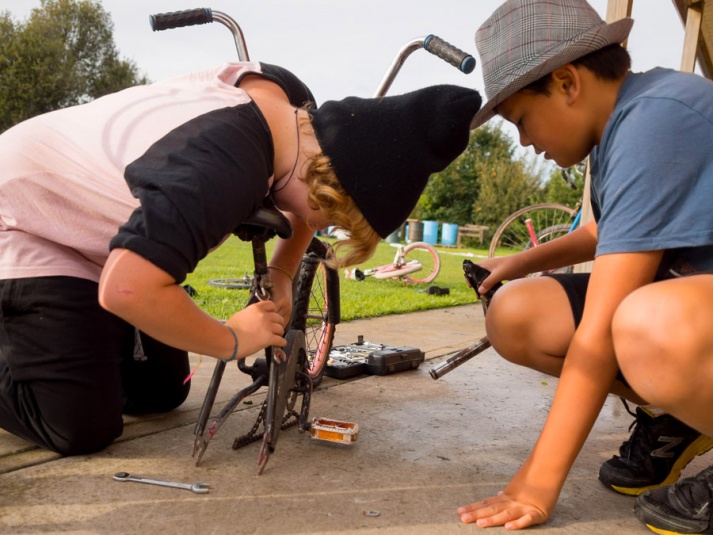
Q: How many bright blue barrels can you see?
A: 2